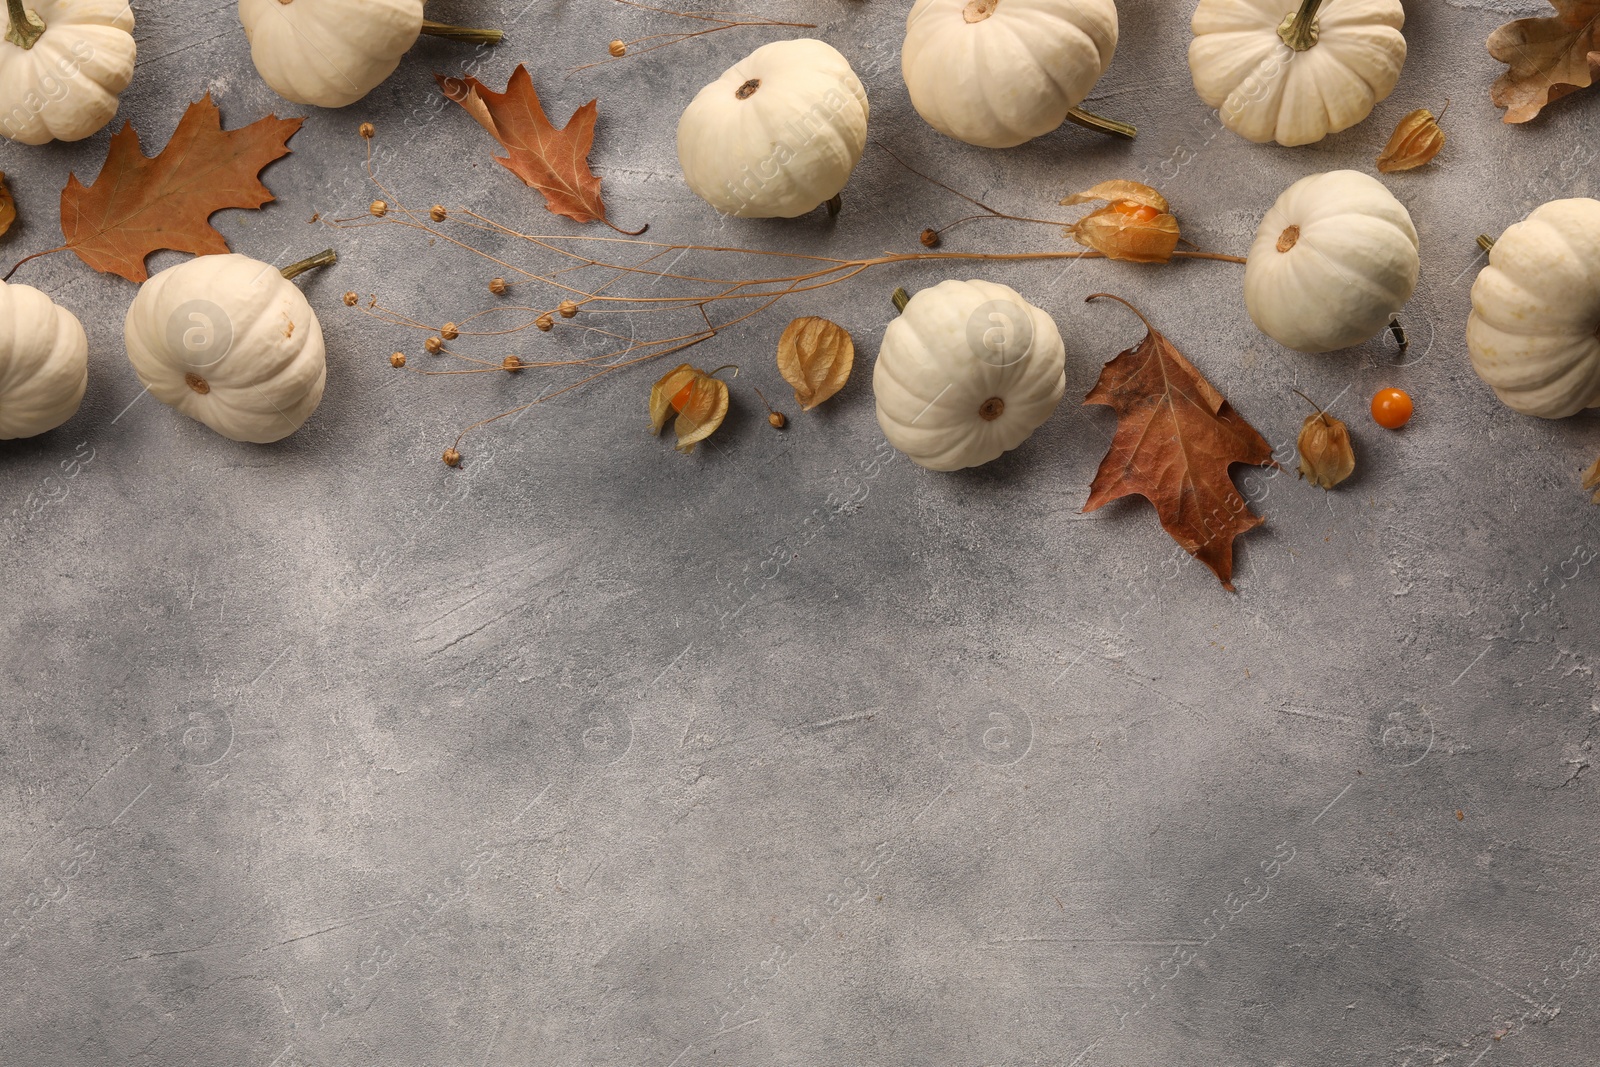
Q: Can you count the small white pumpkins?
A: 10